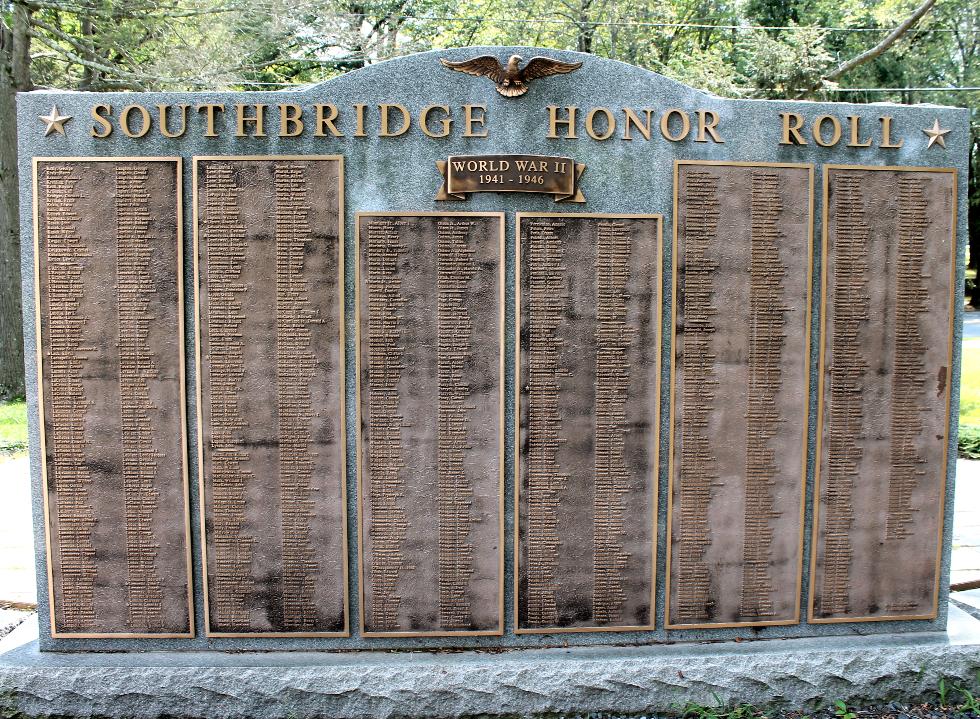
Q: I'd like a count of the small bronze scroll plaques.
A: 1